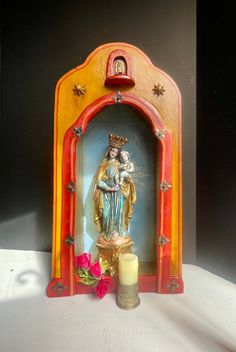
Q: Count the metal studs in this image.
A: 11